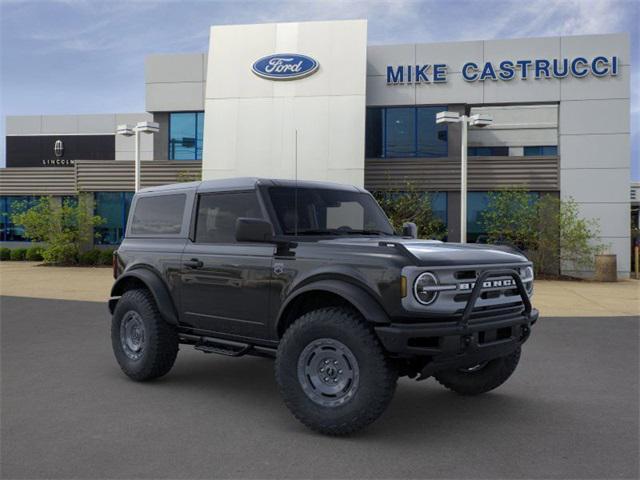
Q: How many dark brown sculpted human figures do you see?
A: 0